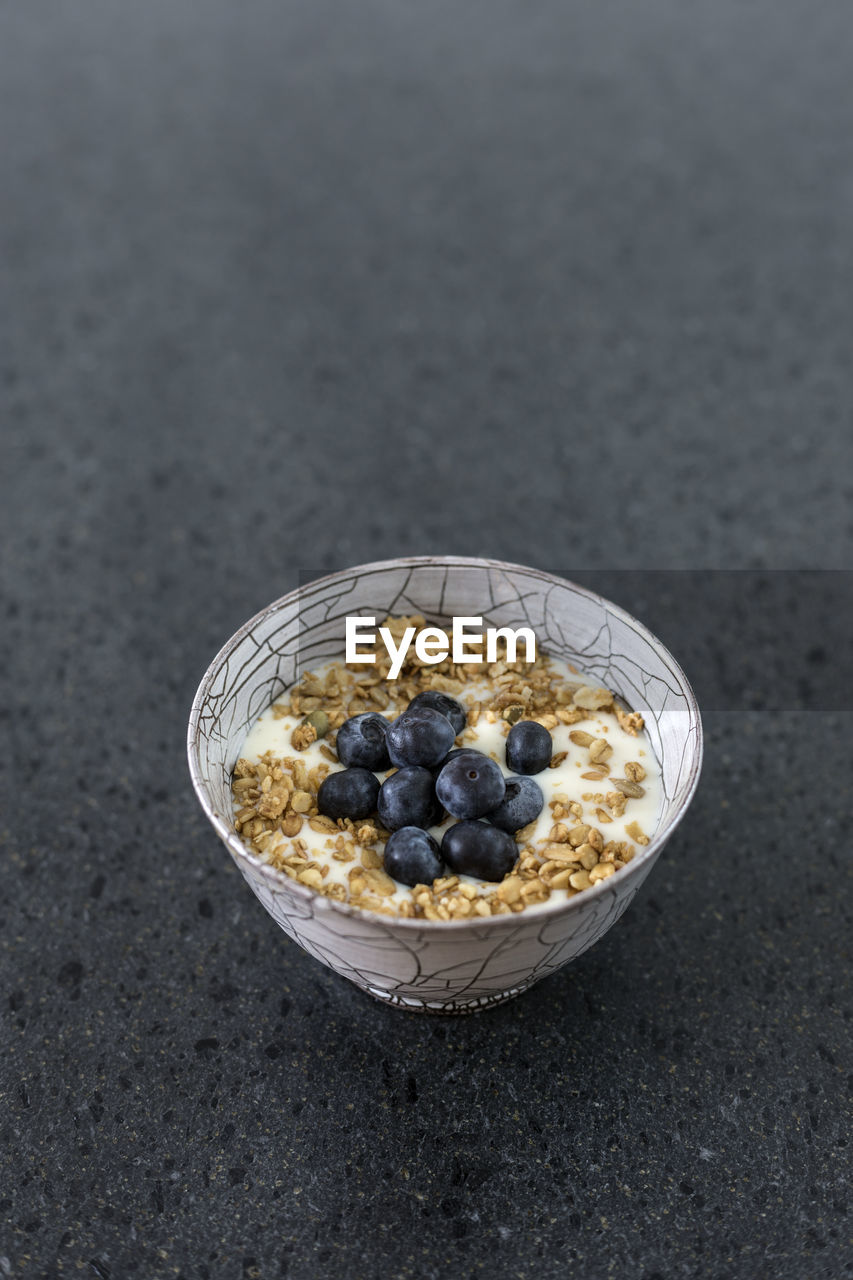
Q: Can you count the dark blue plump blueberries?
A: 11